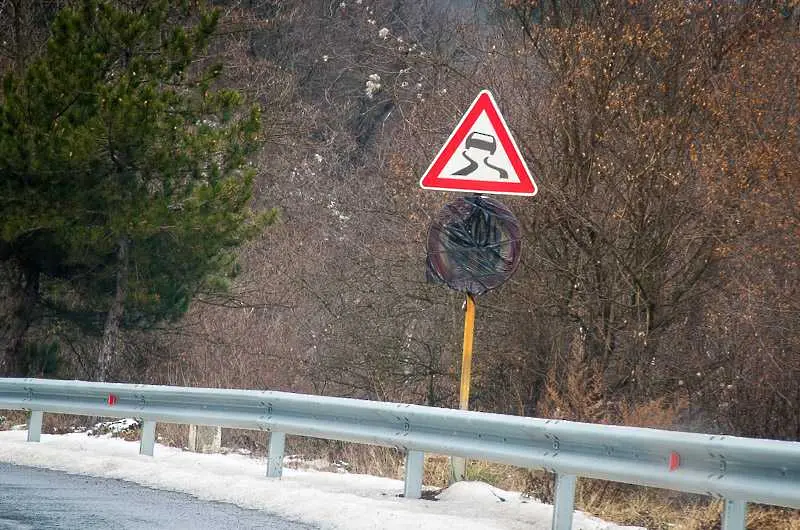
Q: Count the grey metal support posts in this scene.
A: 6